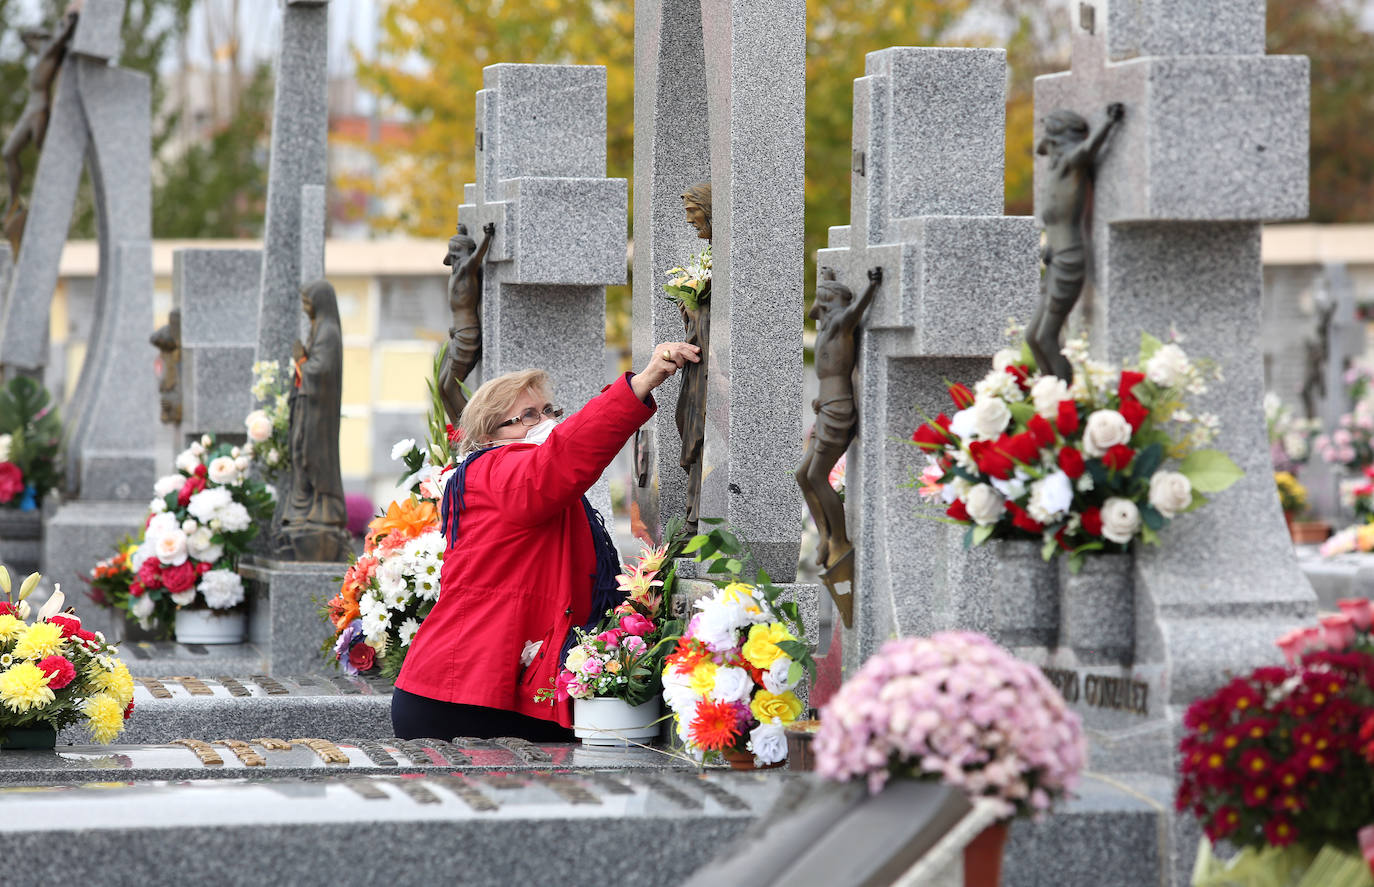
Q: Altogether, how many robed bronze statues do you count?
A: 2